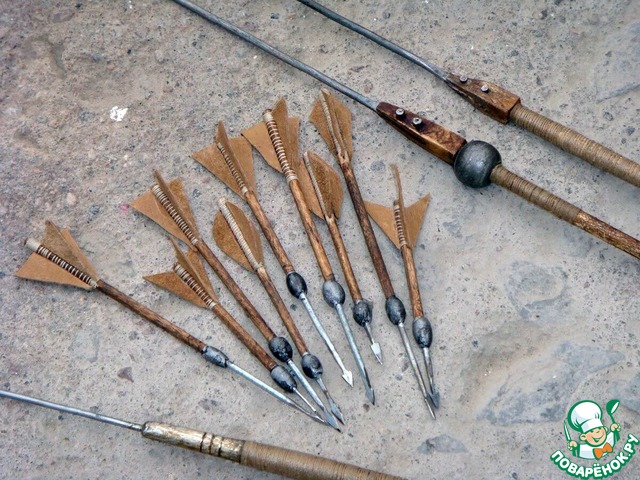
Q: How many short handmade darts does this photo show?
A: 9